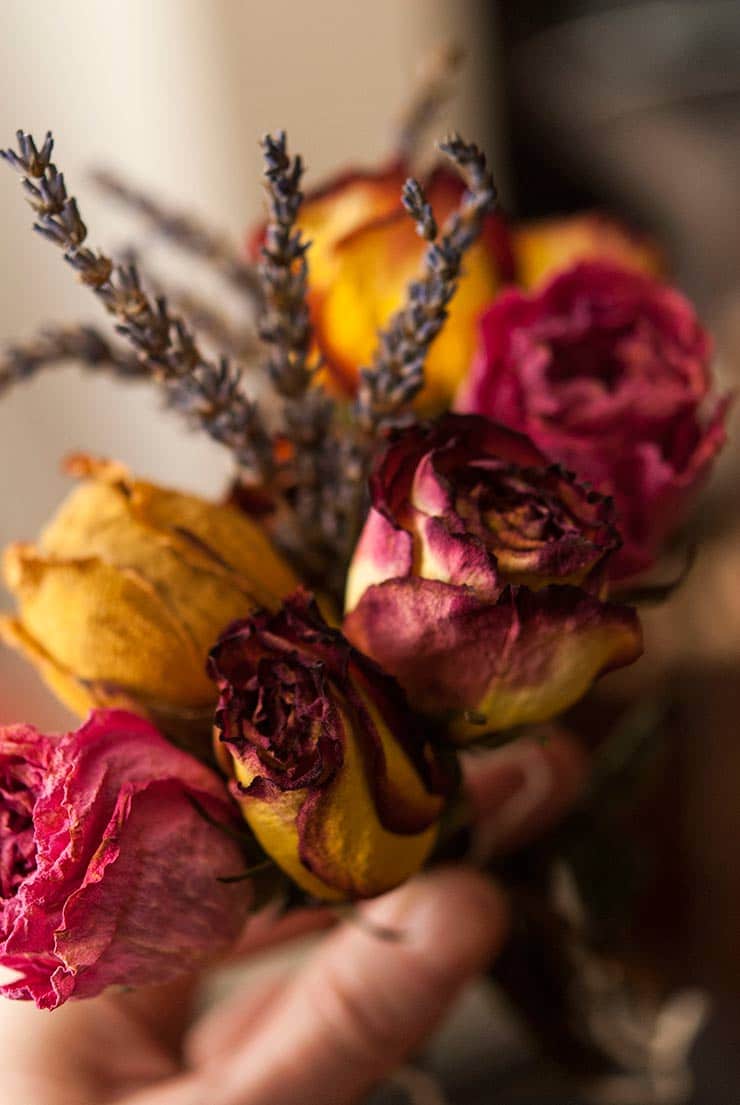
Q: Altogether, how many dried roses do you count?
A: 7